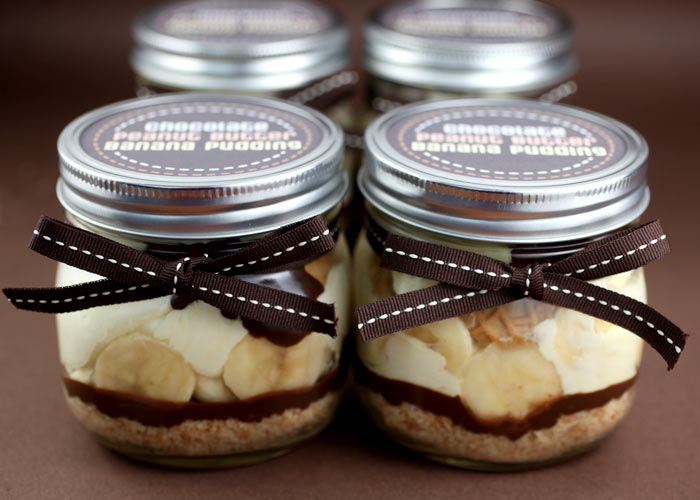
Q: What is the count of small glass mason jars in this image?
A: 4